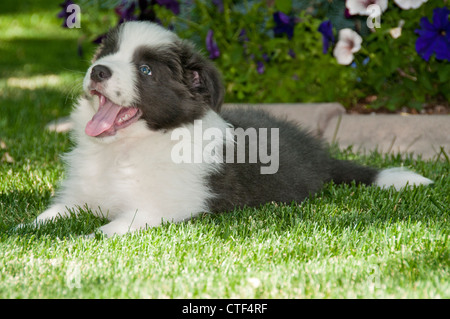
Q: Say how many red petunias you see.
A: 0